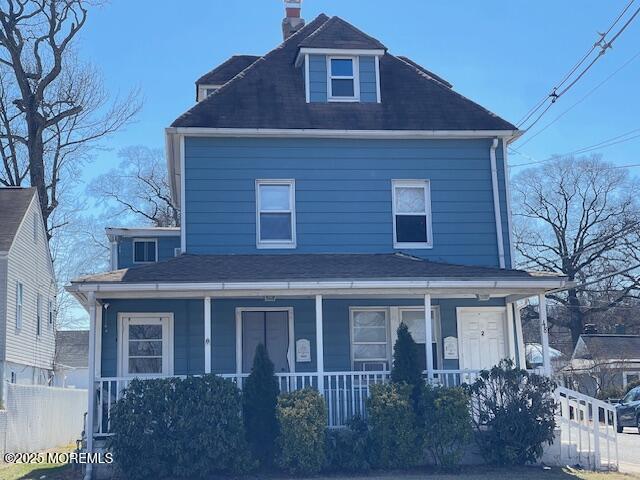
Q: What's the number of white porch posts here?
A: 5